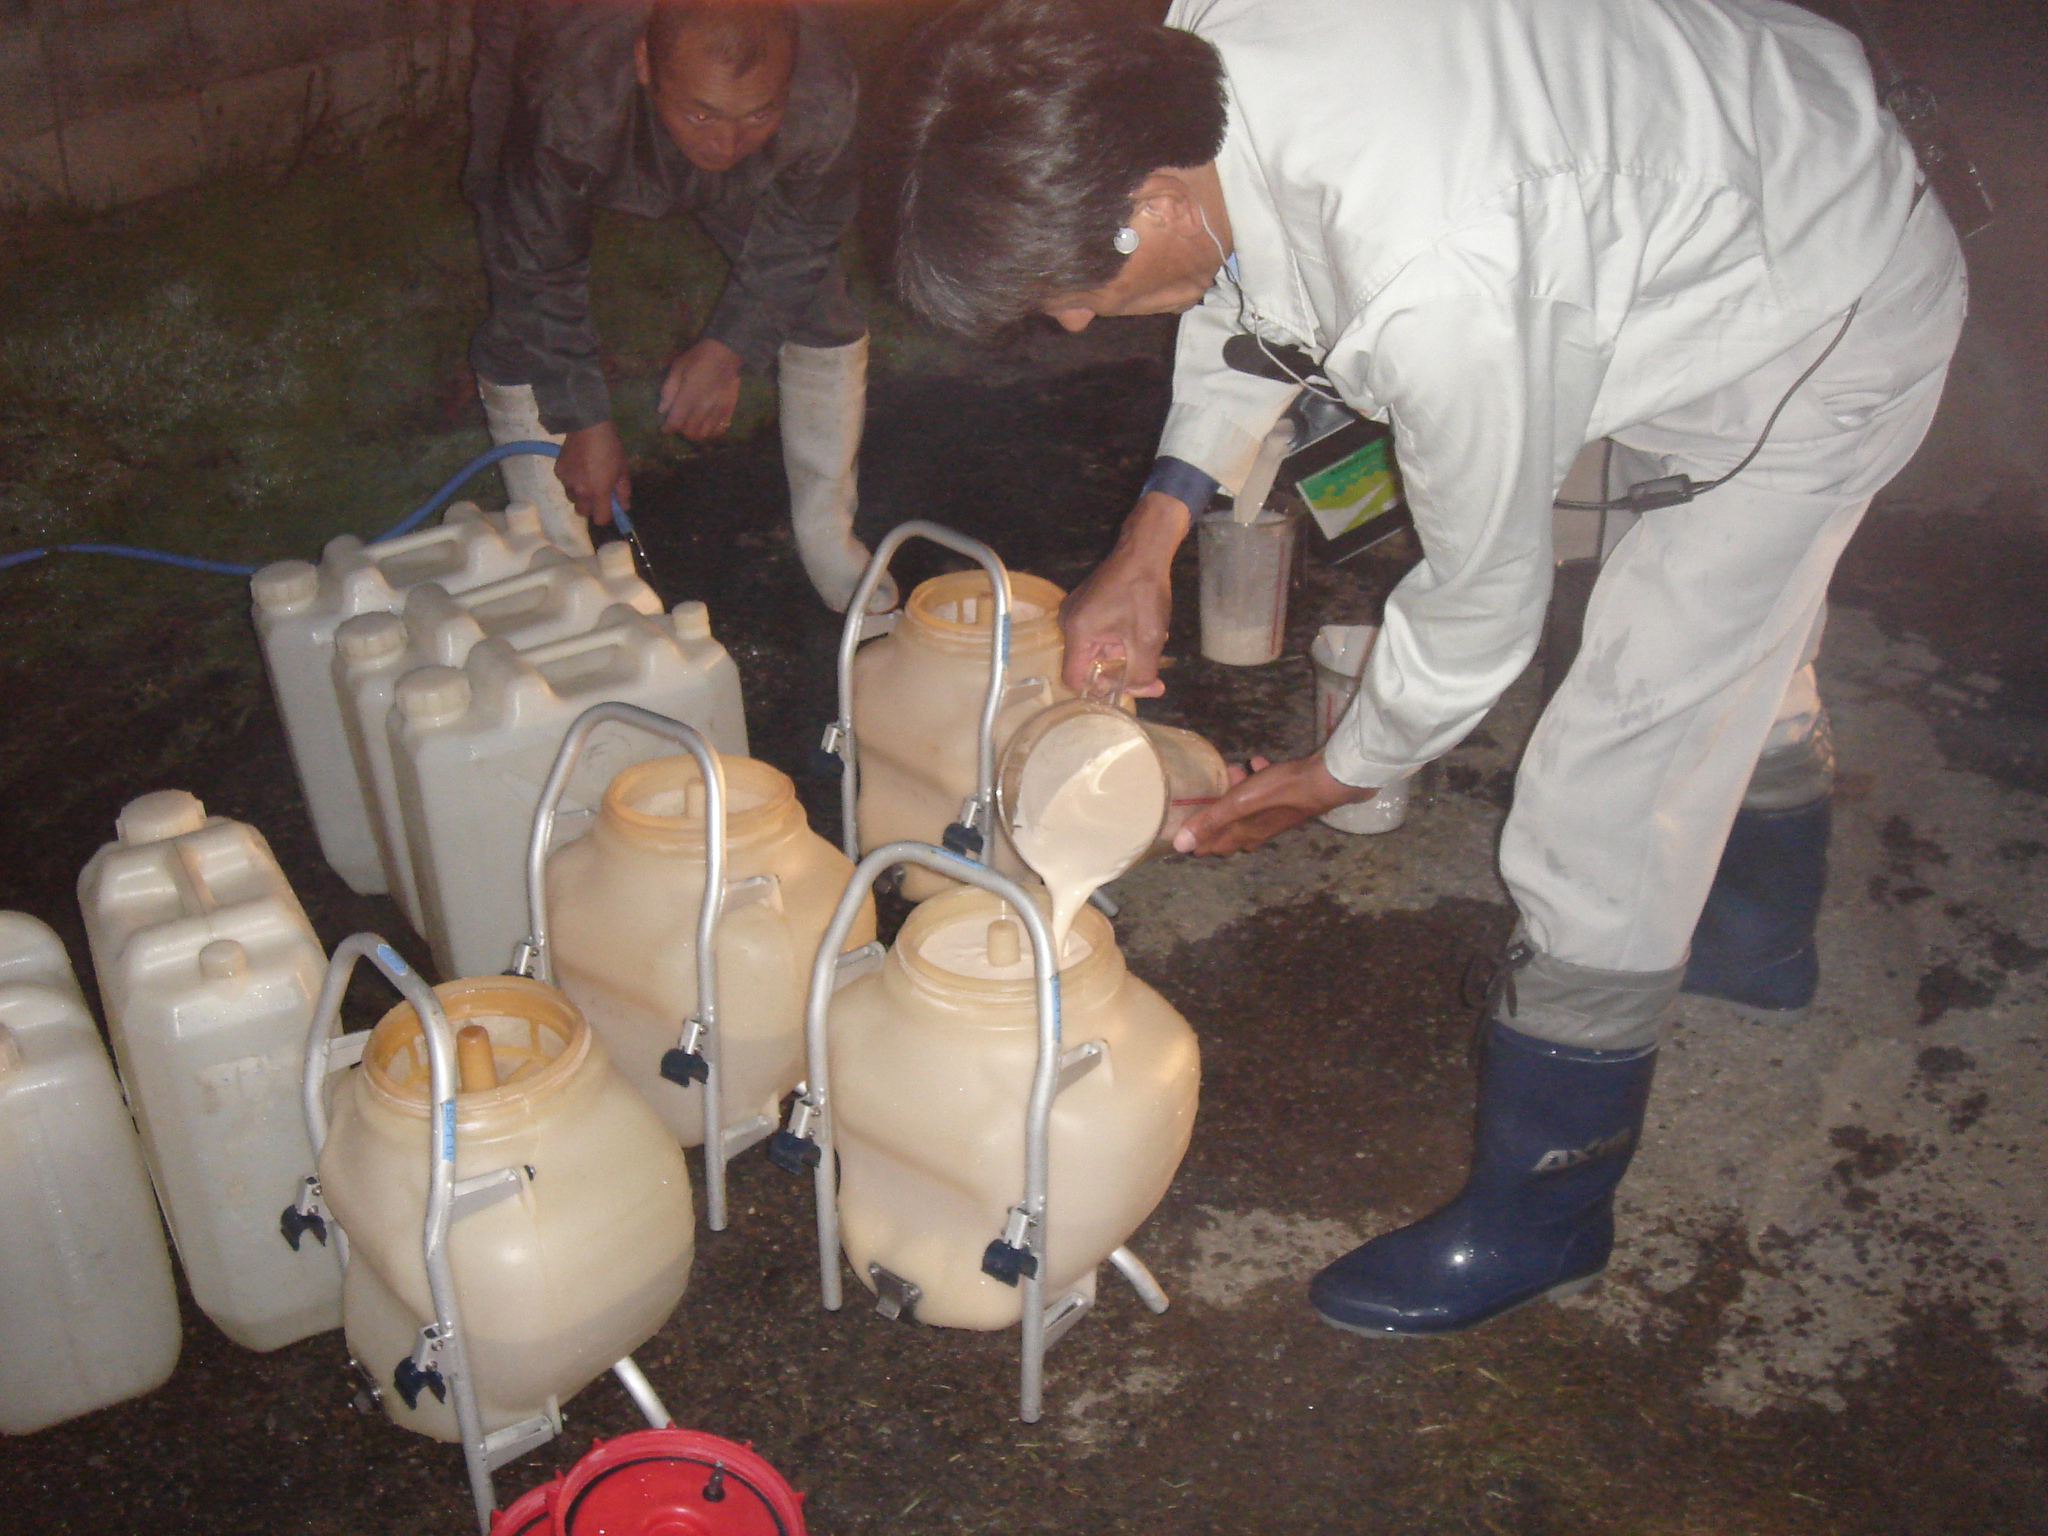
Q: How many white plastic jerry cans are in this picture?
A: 5